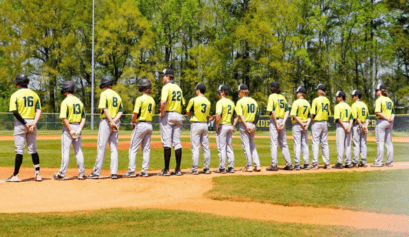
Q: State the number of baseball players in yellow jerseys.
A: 14